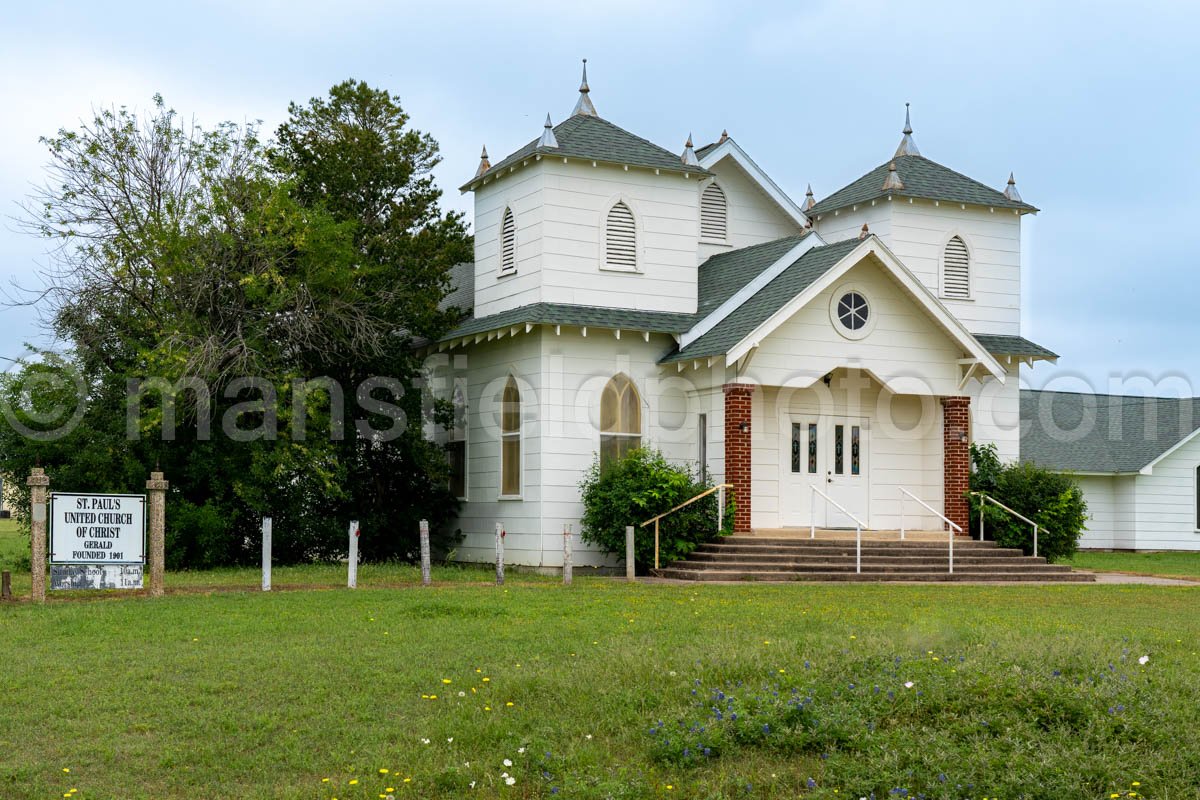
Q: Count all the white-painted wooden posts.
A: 6